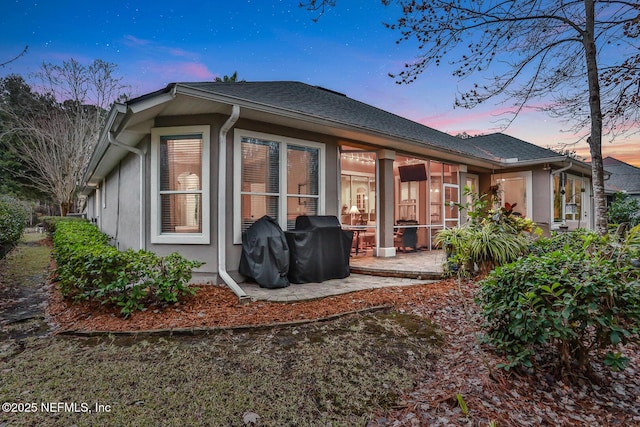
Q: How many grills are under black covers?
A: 2